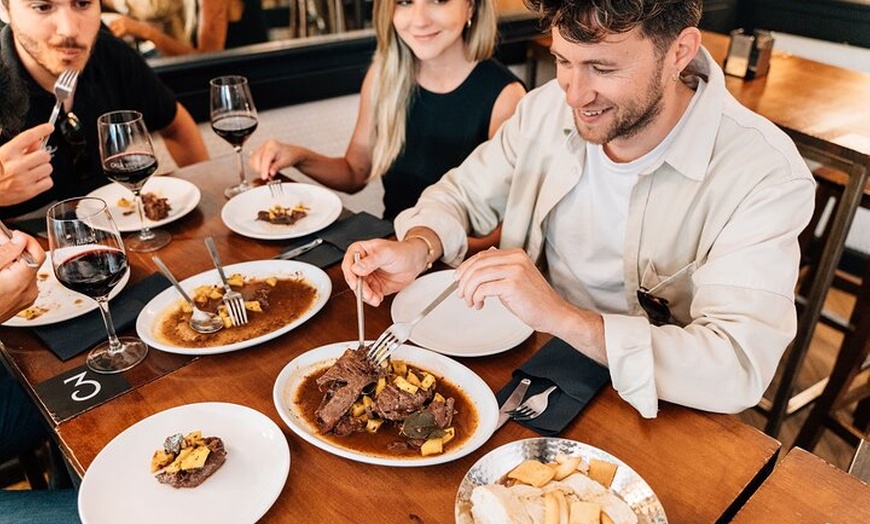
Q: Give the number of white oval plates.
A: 2